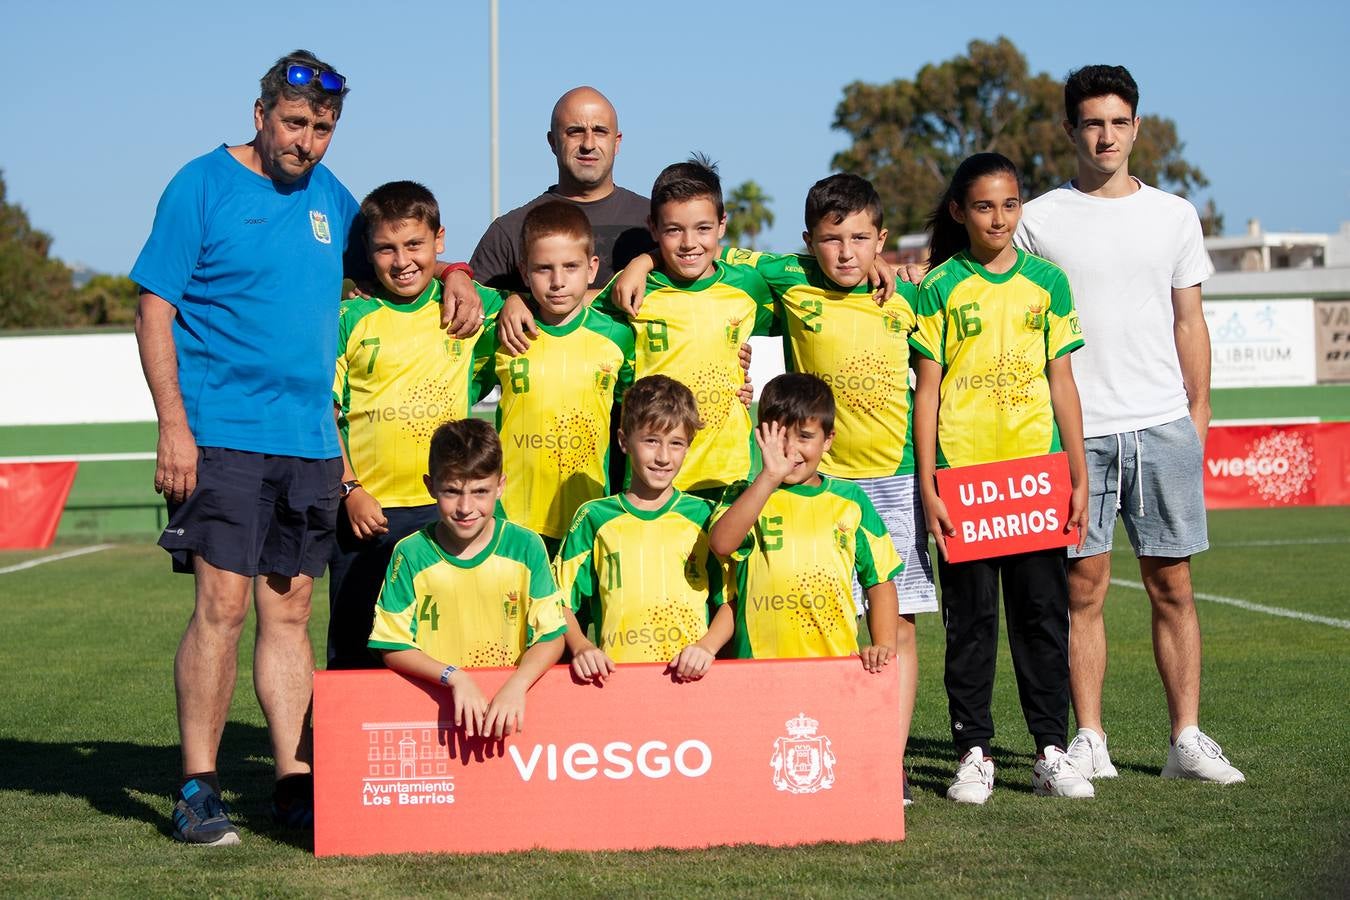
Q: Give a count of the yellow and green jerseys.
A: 8